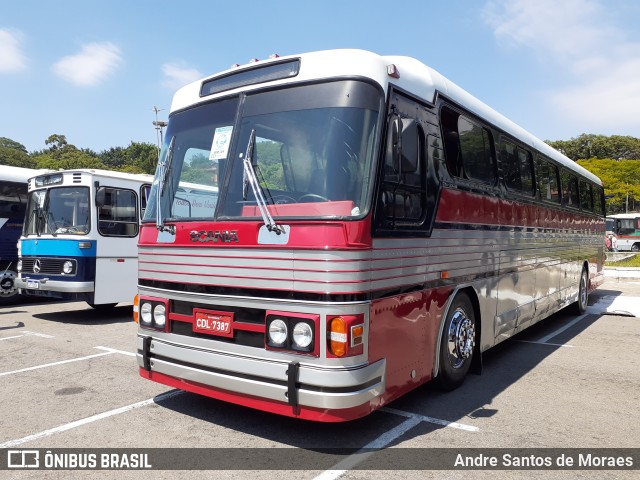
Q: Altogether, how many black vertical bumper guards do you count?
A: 2